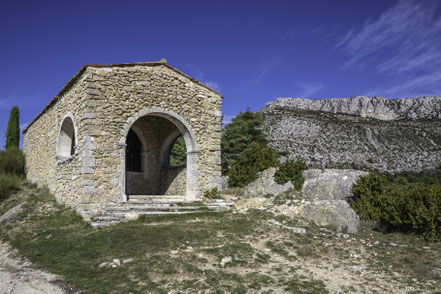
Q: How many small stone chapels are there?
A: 1